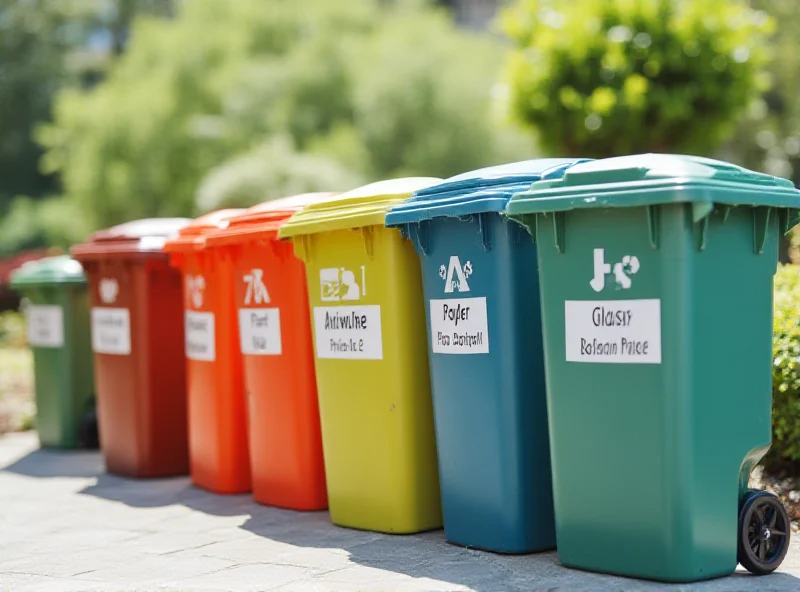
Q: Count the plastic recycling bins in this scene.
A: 7